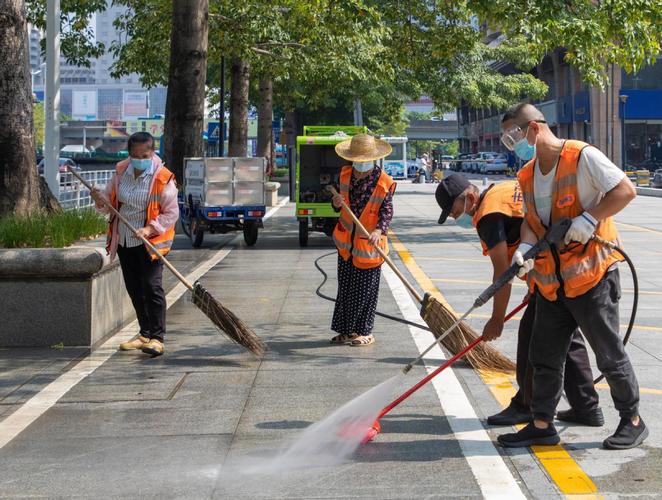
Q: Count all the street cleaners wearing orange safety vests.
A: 4